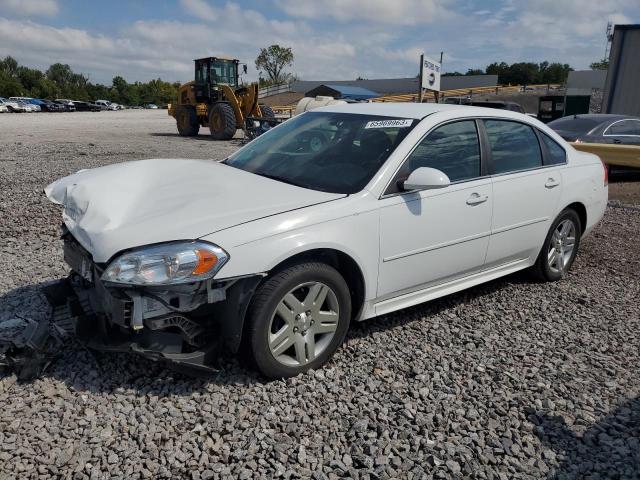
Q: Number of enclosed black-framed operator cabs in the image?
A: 1